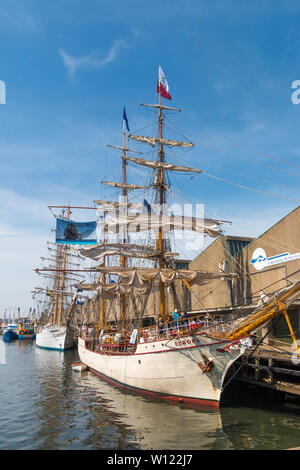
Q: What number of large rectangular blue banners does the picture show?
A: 1